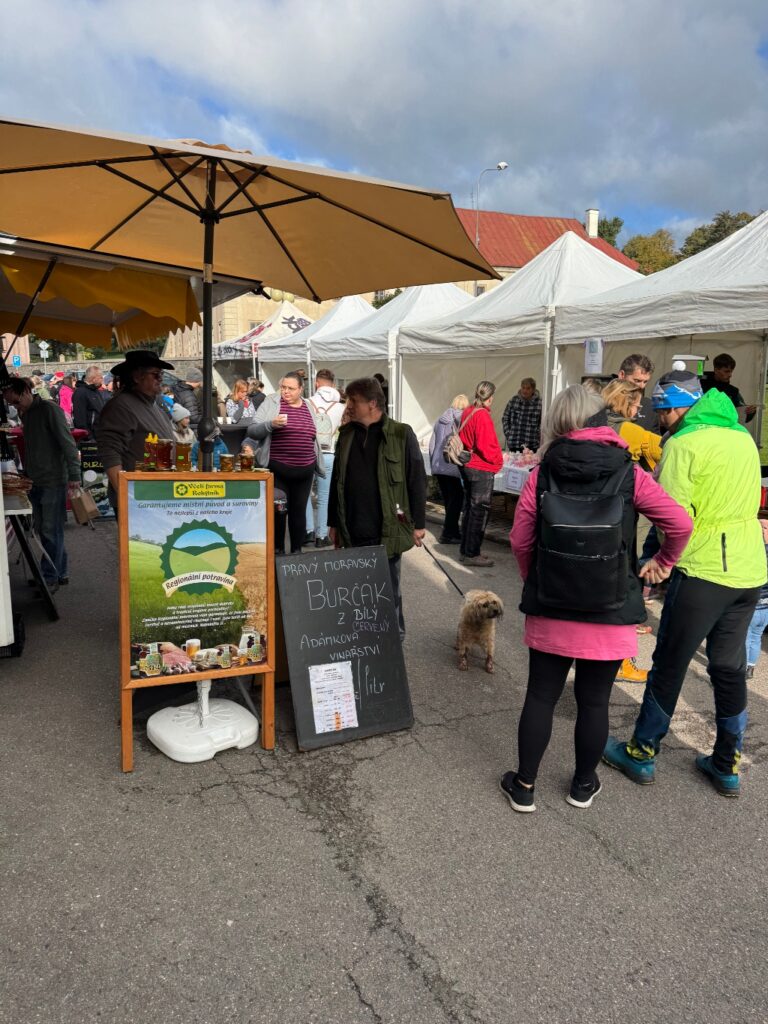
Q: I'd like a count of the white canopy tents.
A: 5